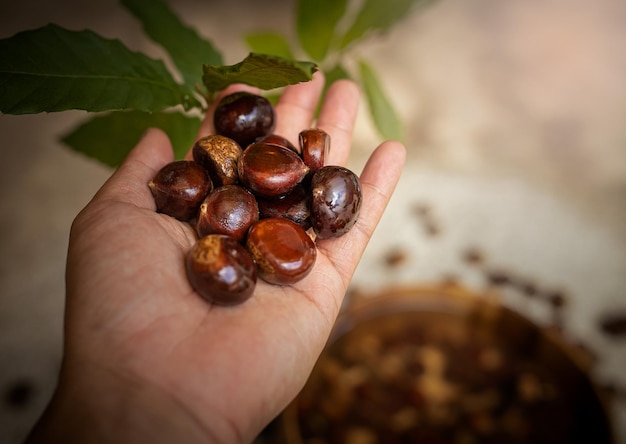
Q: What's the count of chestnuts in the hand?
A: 11